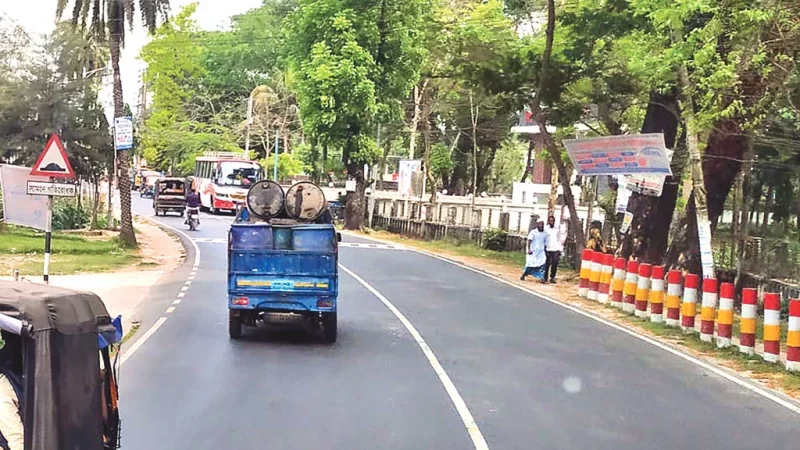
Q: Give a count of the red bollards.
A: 14